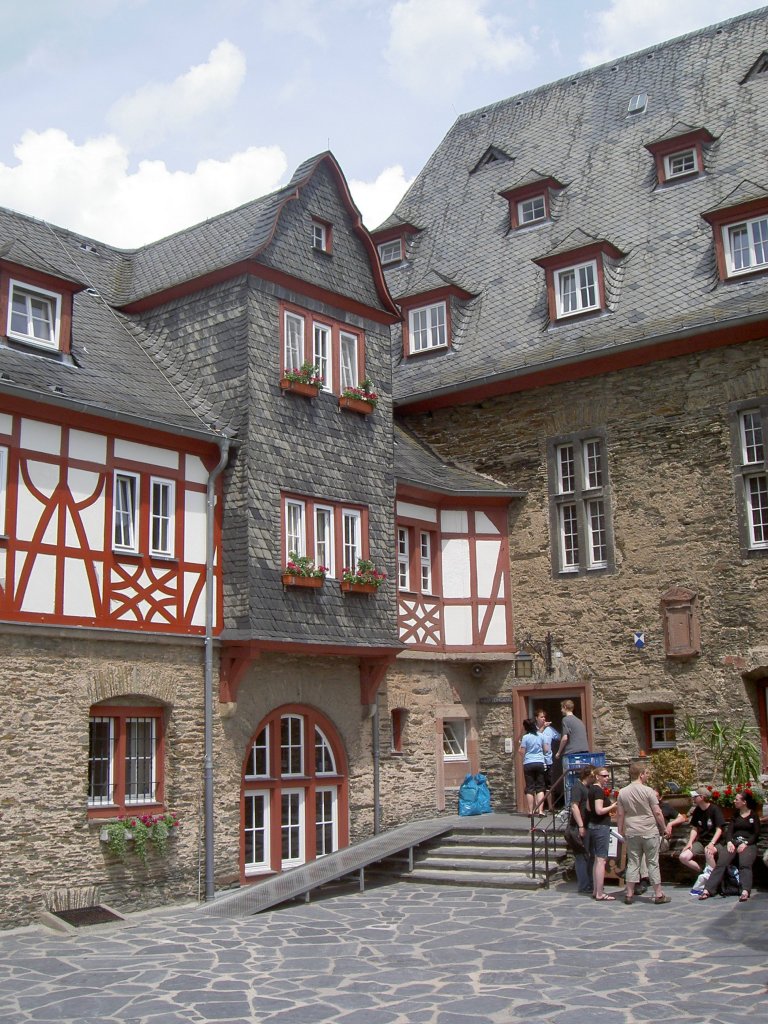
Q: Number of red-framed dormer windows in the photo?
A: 7